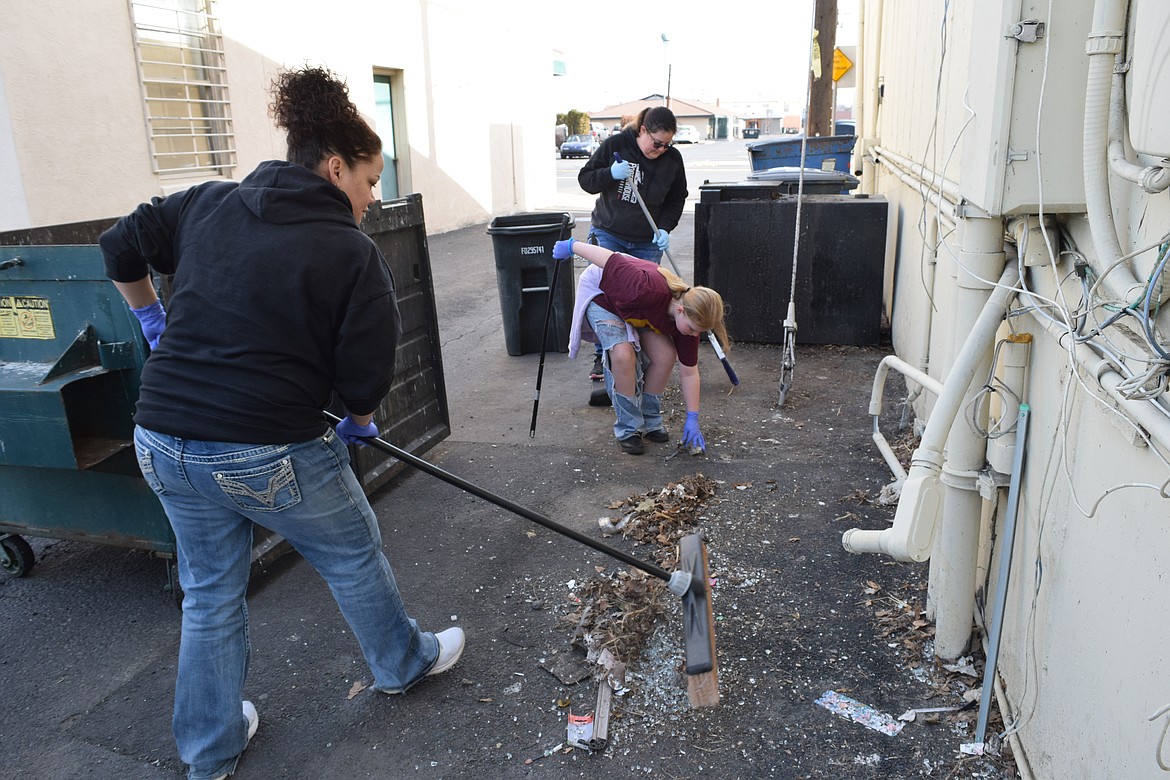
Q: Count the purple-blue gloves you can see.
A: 4